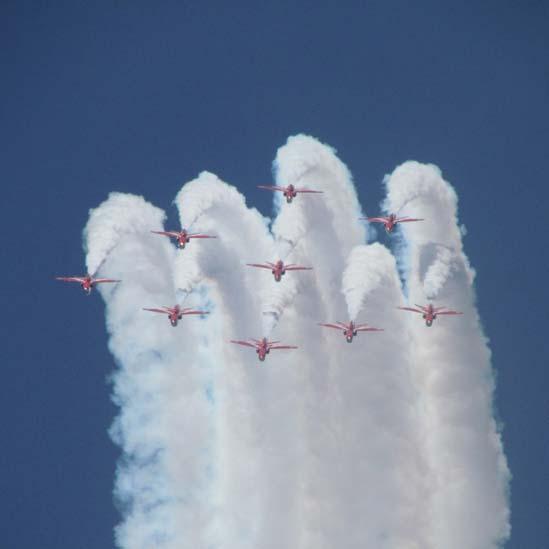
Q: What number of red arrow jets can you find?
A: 9